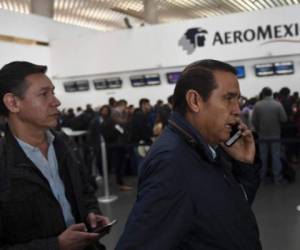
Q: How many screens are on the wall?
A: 10